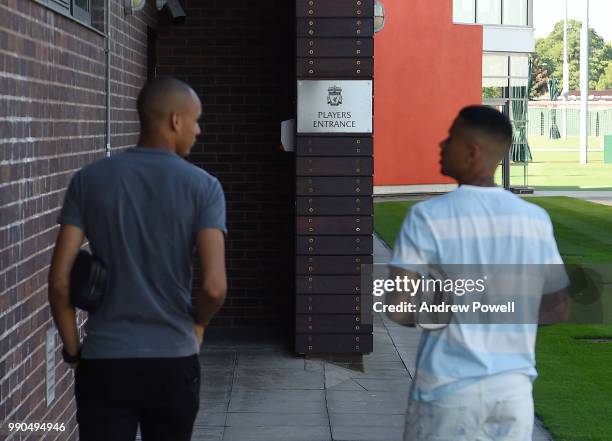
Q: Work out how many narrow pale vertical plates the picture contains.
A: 1